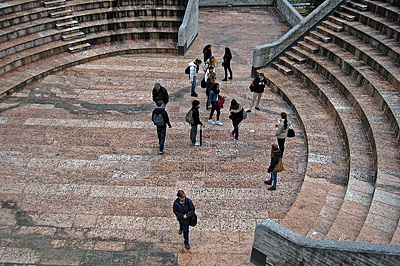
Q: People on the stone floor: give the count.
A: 15